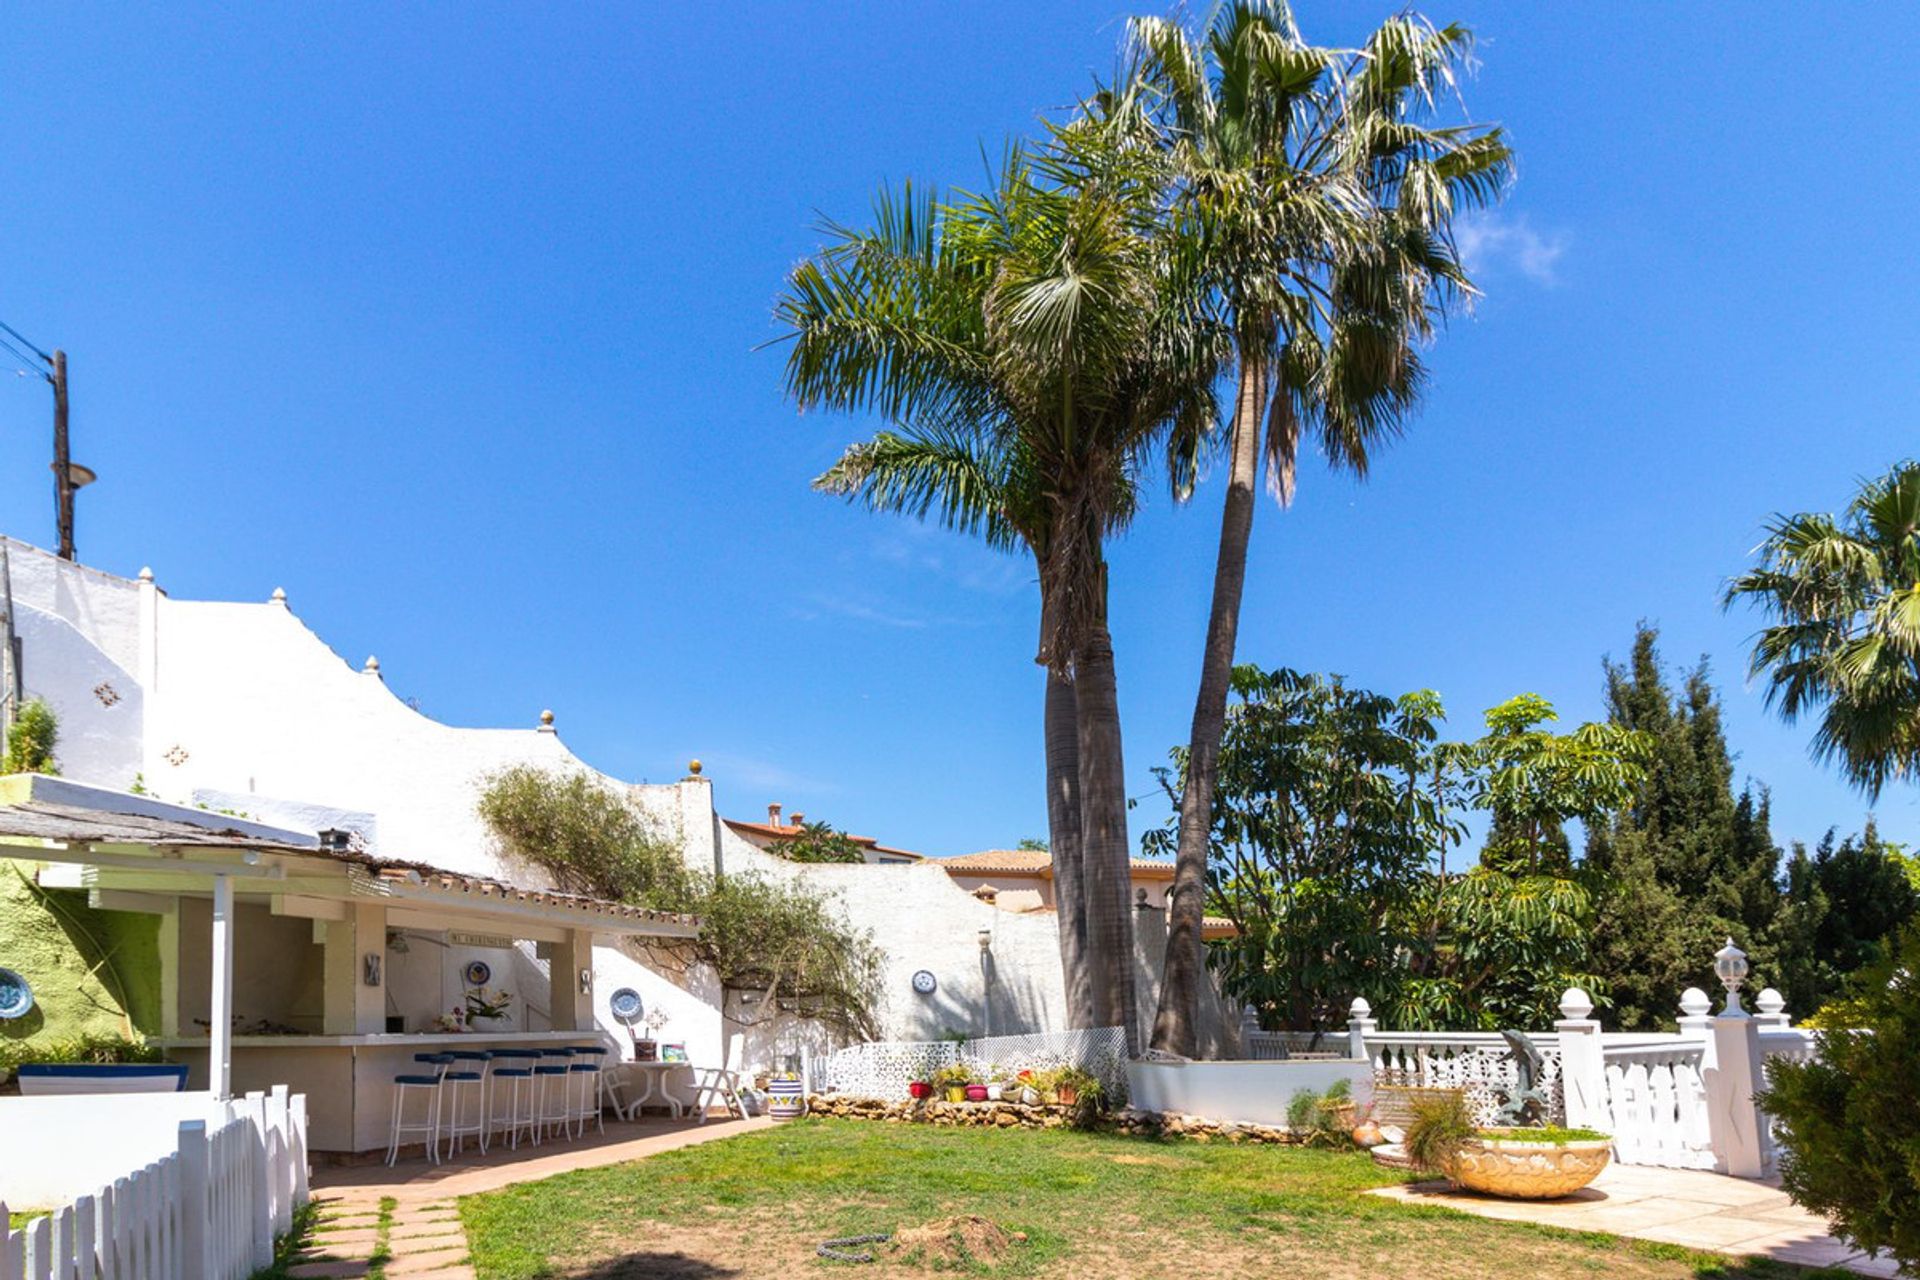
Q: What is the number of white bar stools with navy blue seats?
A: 5